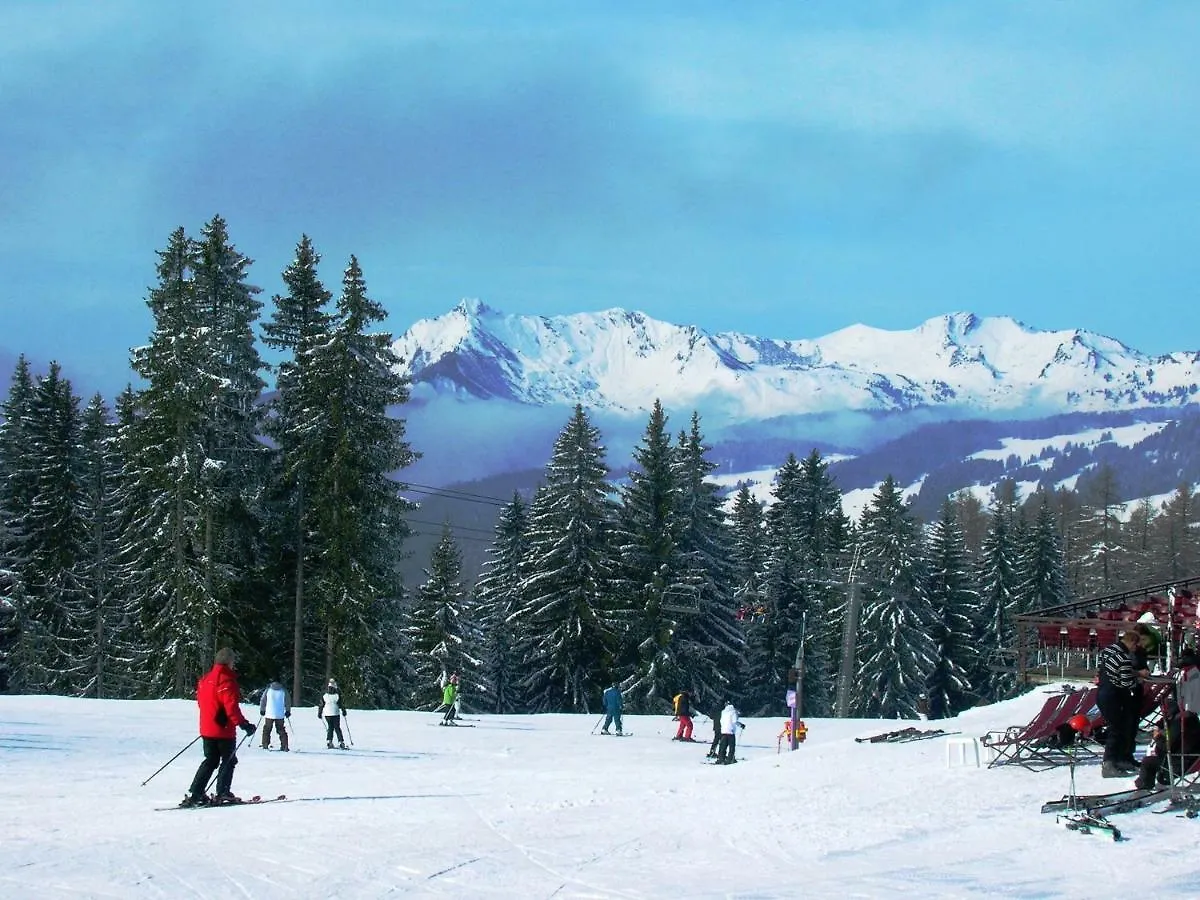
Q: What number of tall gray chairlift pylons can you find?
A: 1